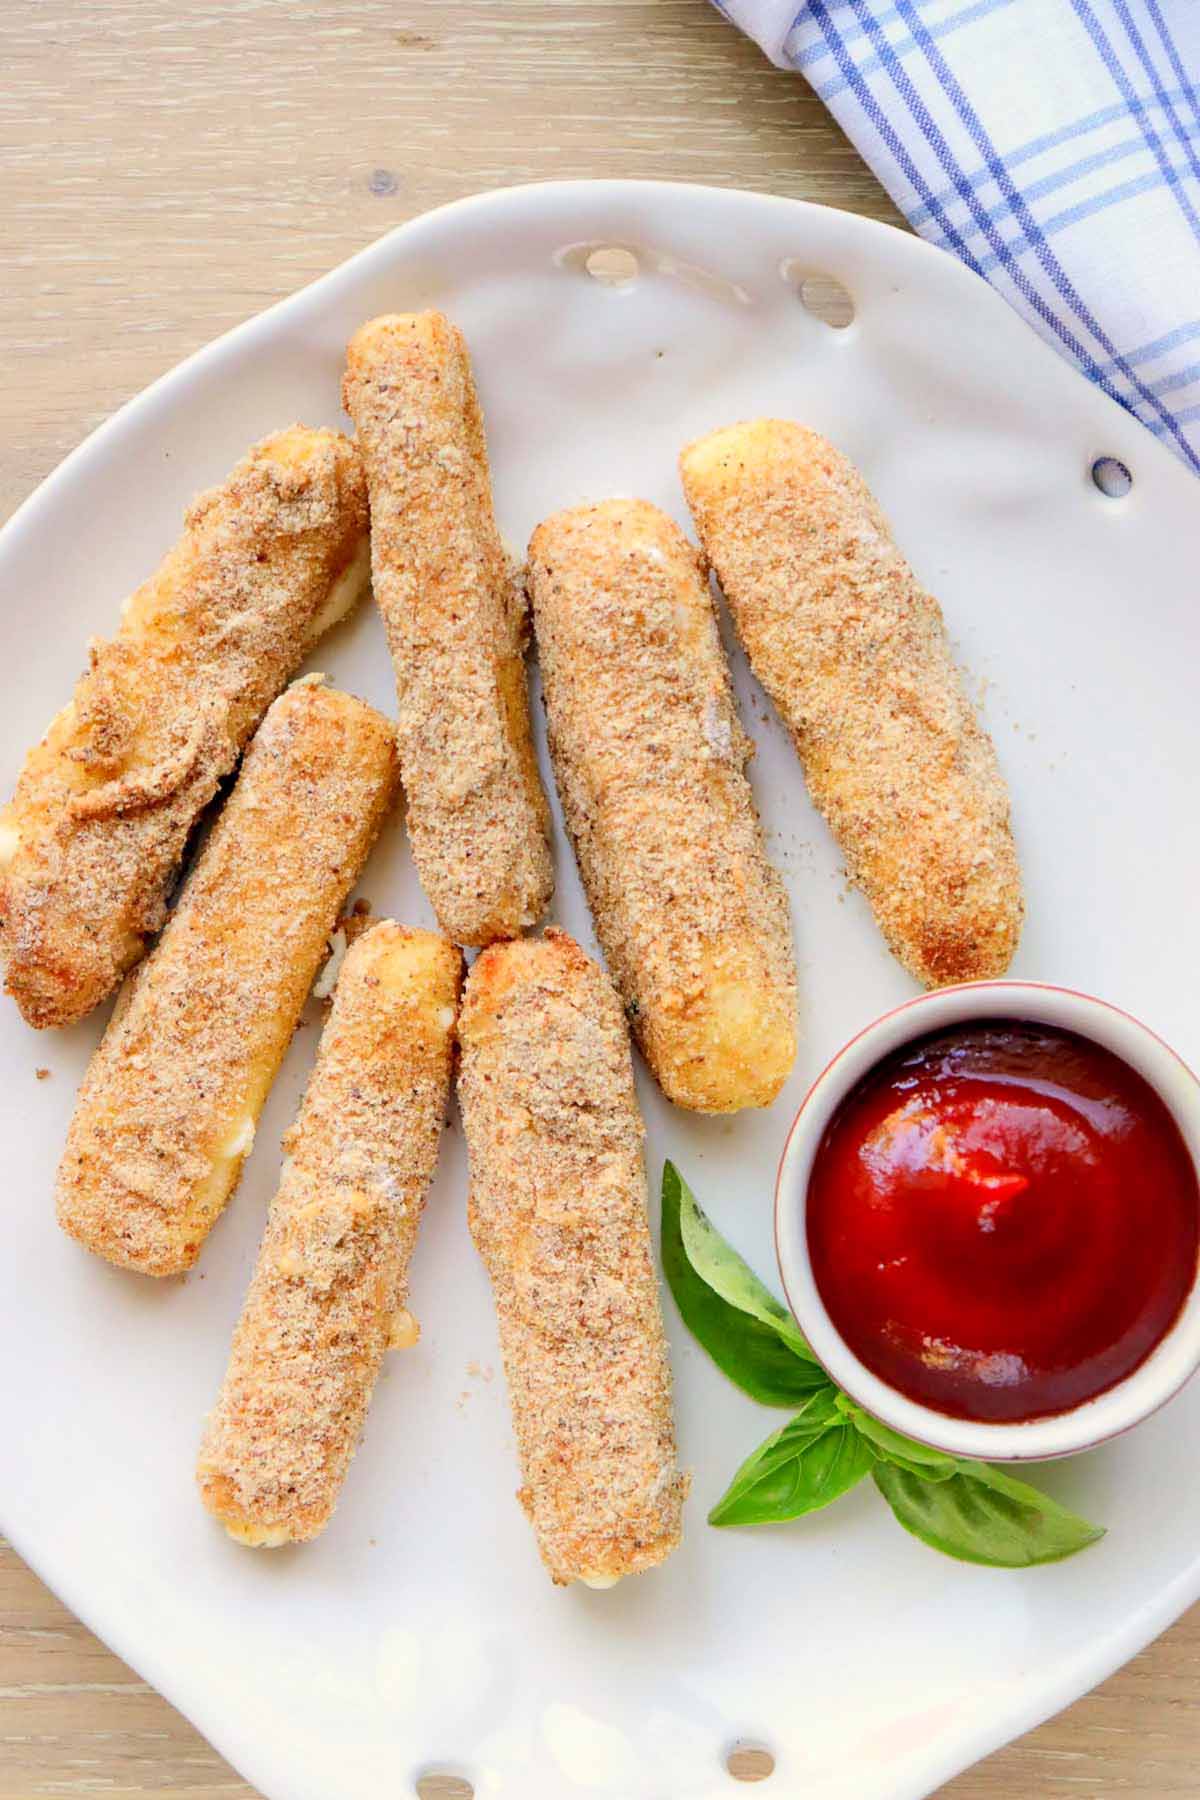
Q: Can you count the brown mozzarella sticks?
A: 7